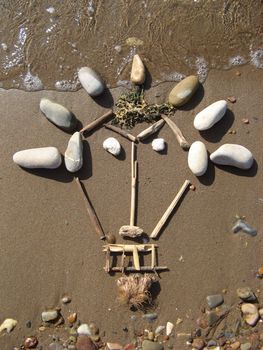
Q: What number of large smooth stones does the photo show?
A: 9